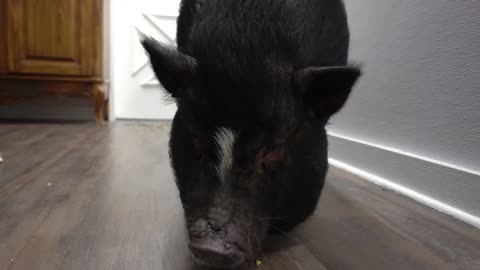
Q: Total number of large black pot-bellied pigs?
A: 1